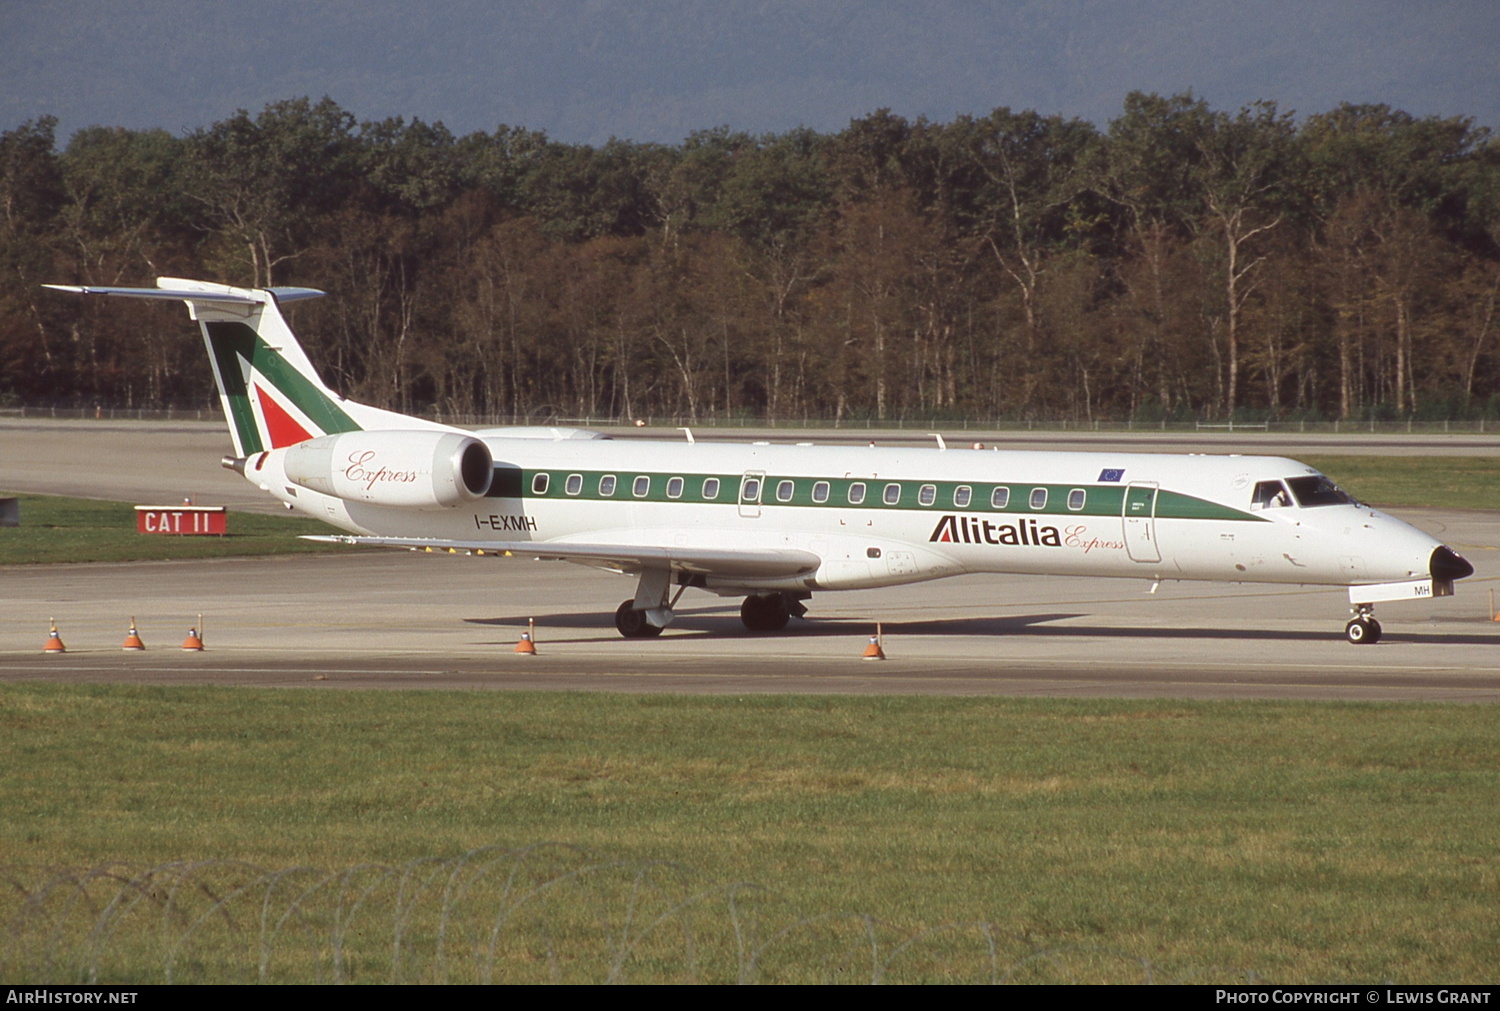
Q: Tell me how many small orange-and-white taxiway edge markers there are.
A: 5